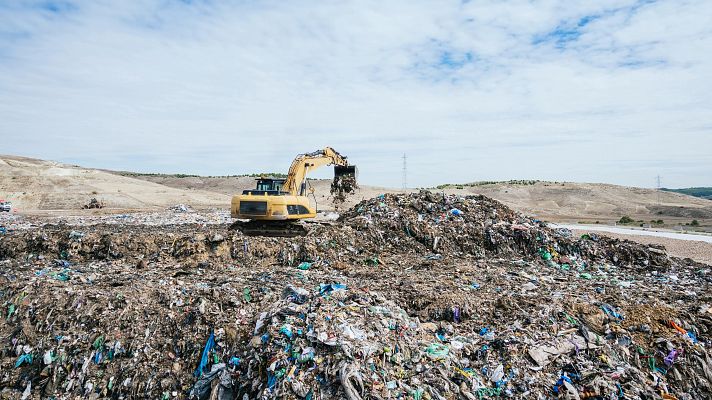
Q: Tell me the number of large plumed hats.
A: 0